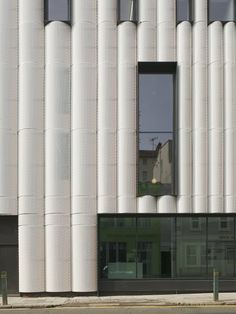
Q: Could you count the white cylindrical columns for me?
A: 12